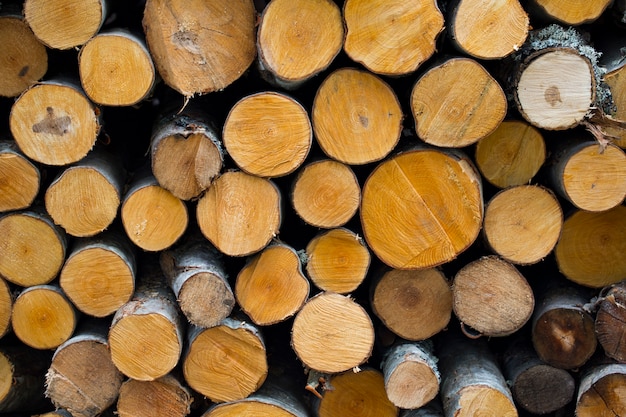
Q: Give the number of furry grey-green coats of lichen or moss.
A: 1